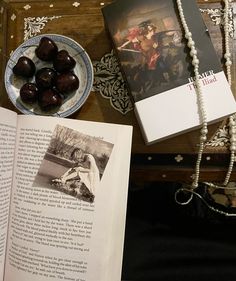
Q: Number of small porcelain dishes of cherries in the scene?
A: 1